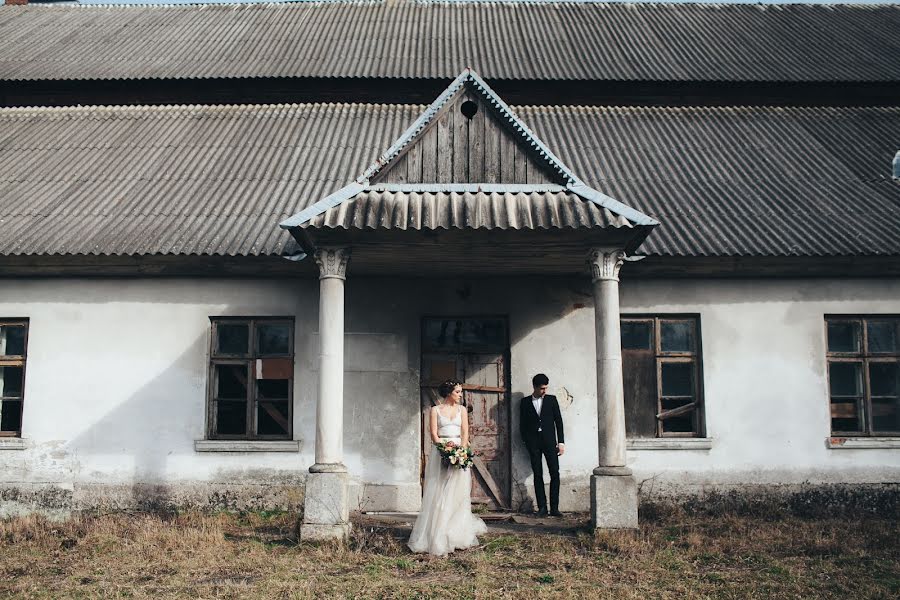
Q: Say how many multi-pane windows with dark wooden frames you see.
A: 4